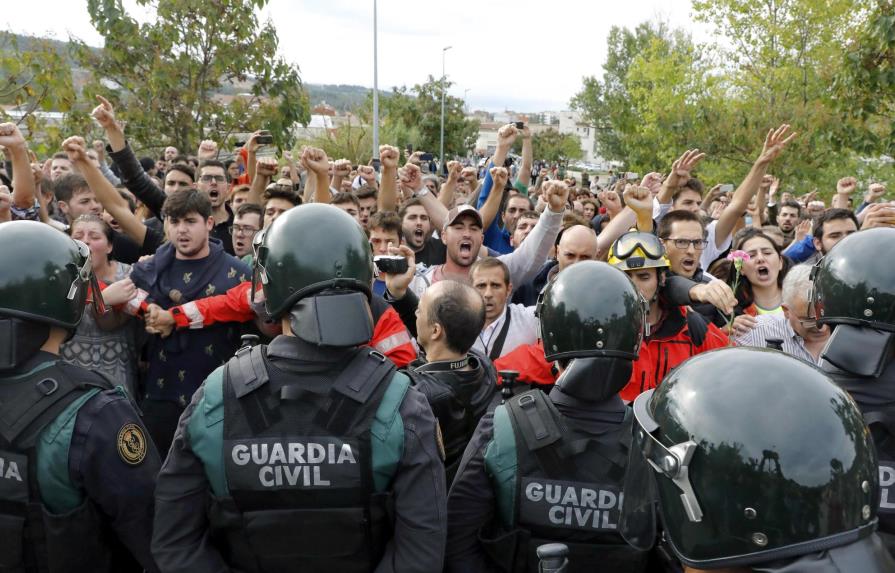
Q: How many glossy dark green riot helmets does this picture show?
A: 5